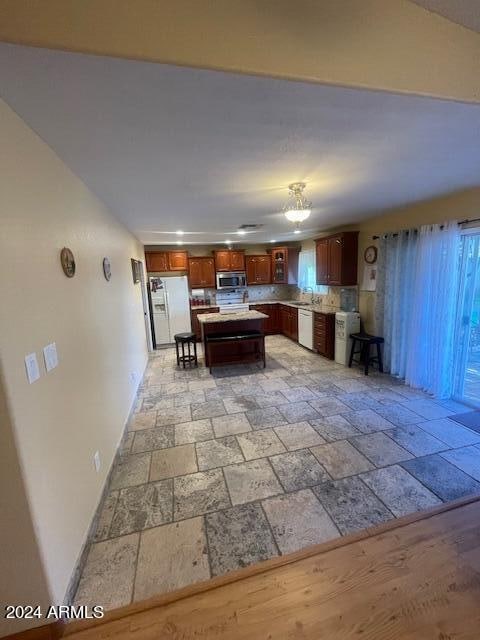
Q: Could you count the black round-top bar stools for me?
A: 1